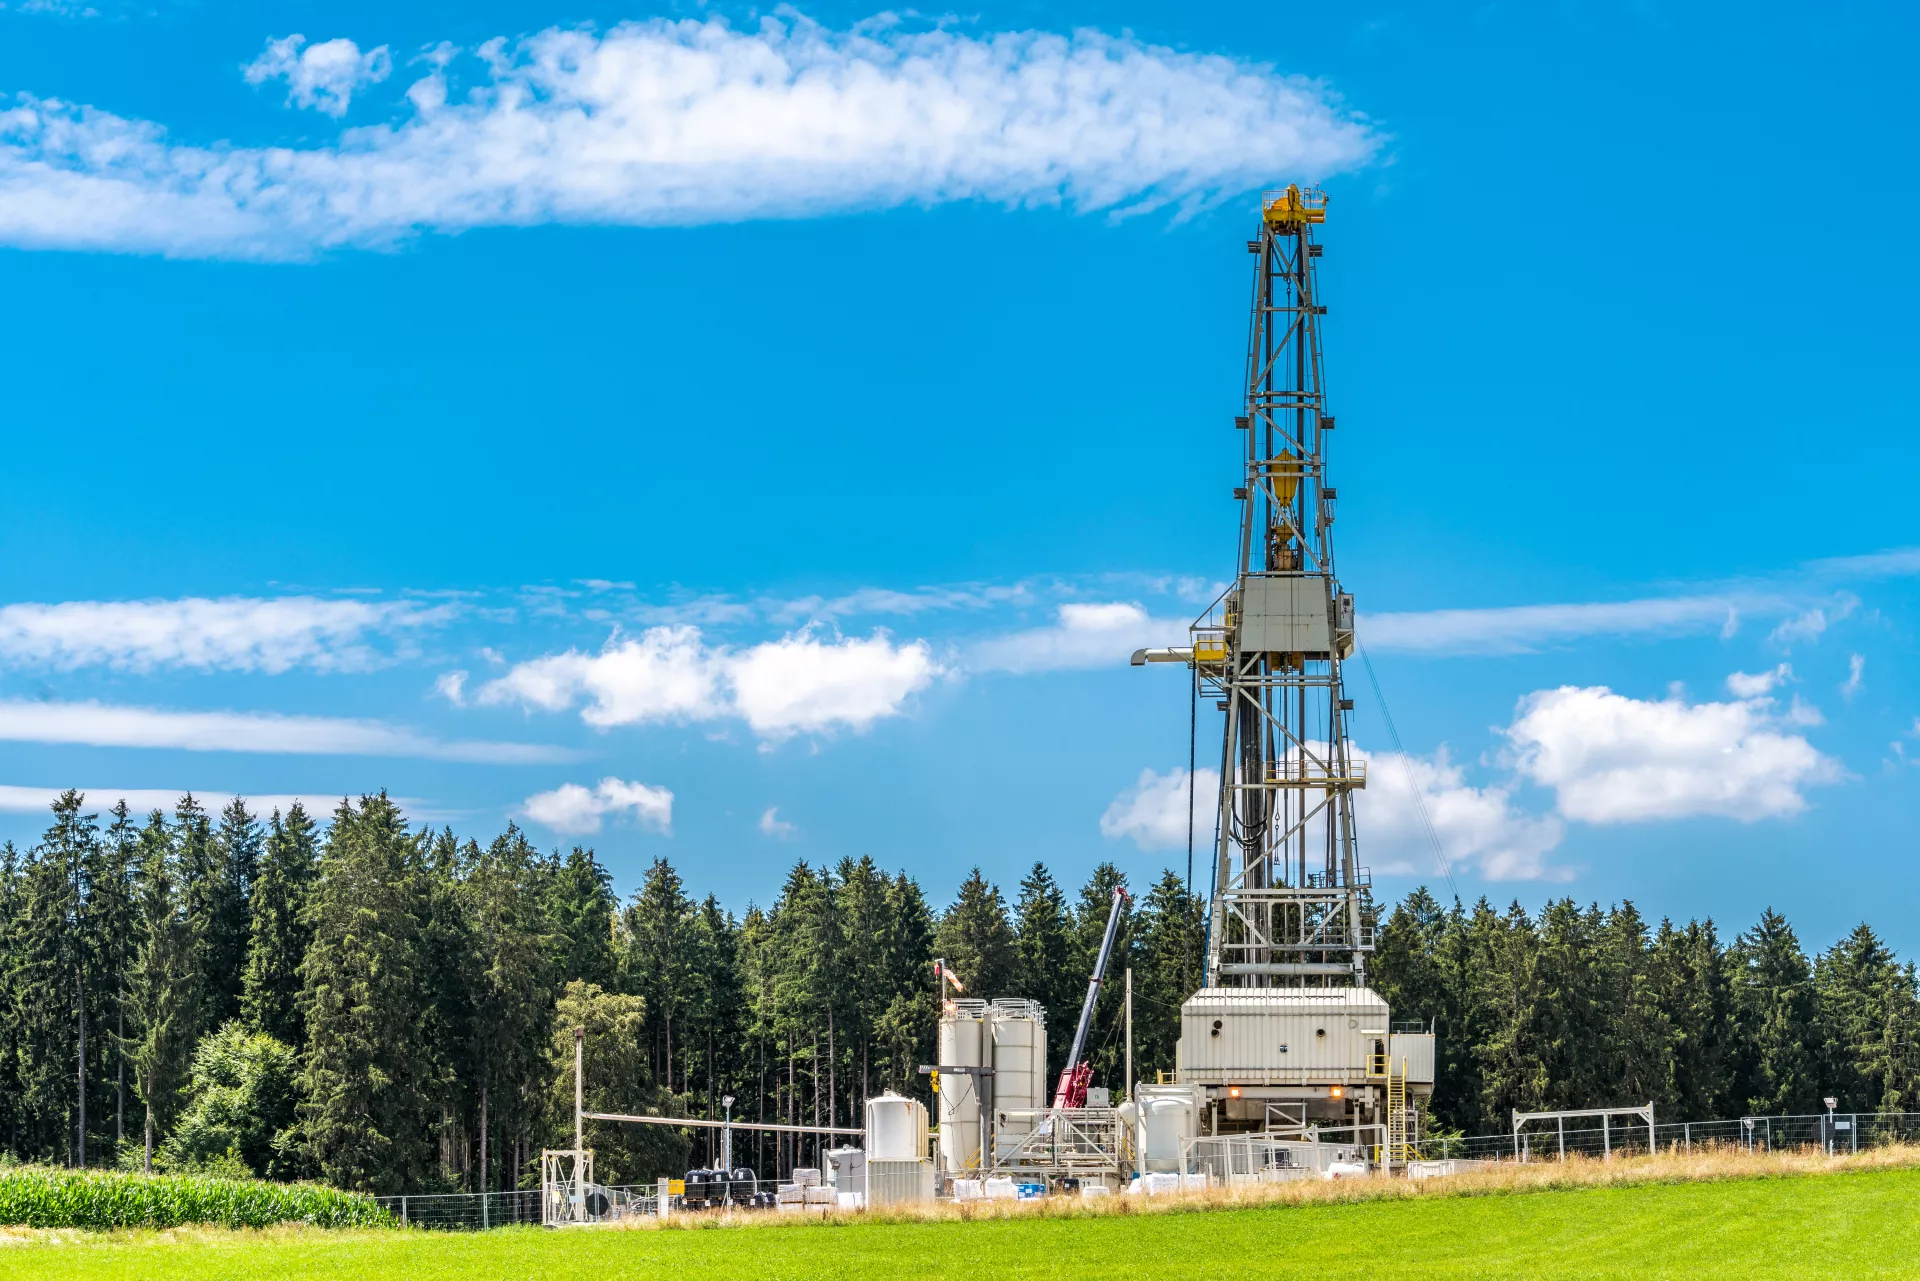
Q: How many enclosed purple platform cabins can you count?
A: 0